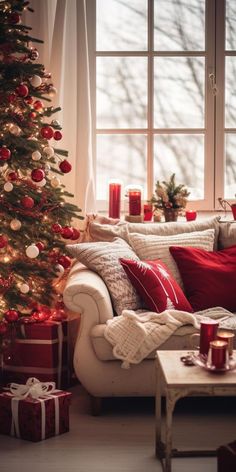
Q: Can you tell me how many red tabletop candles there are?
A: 3